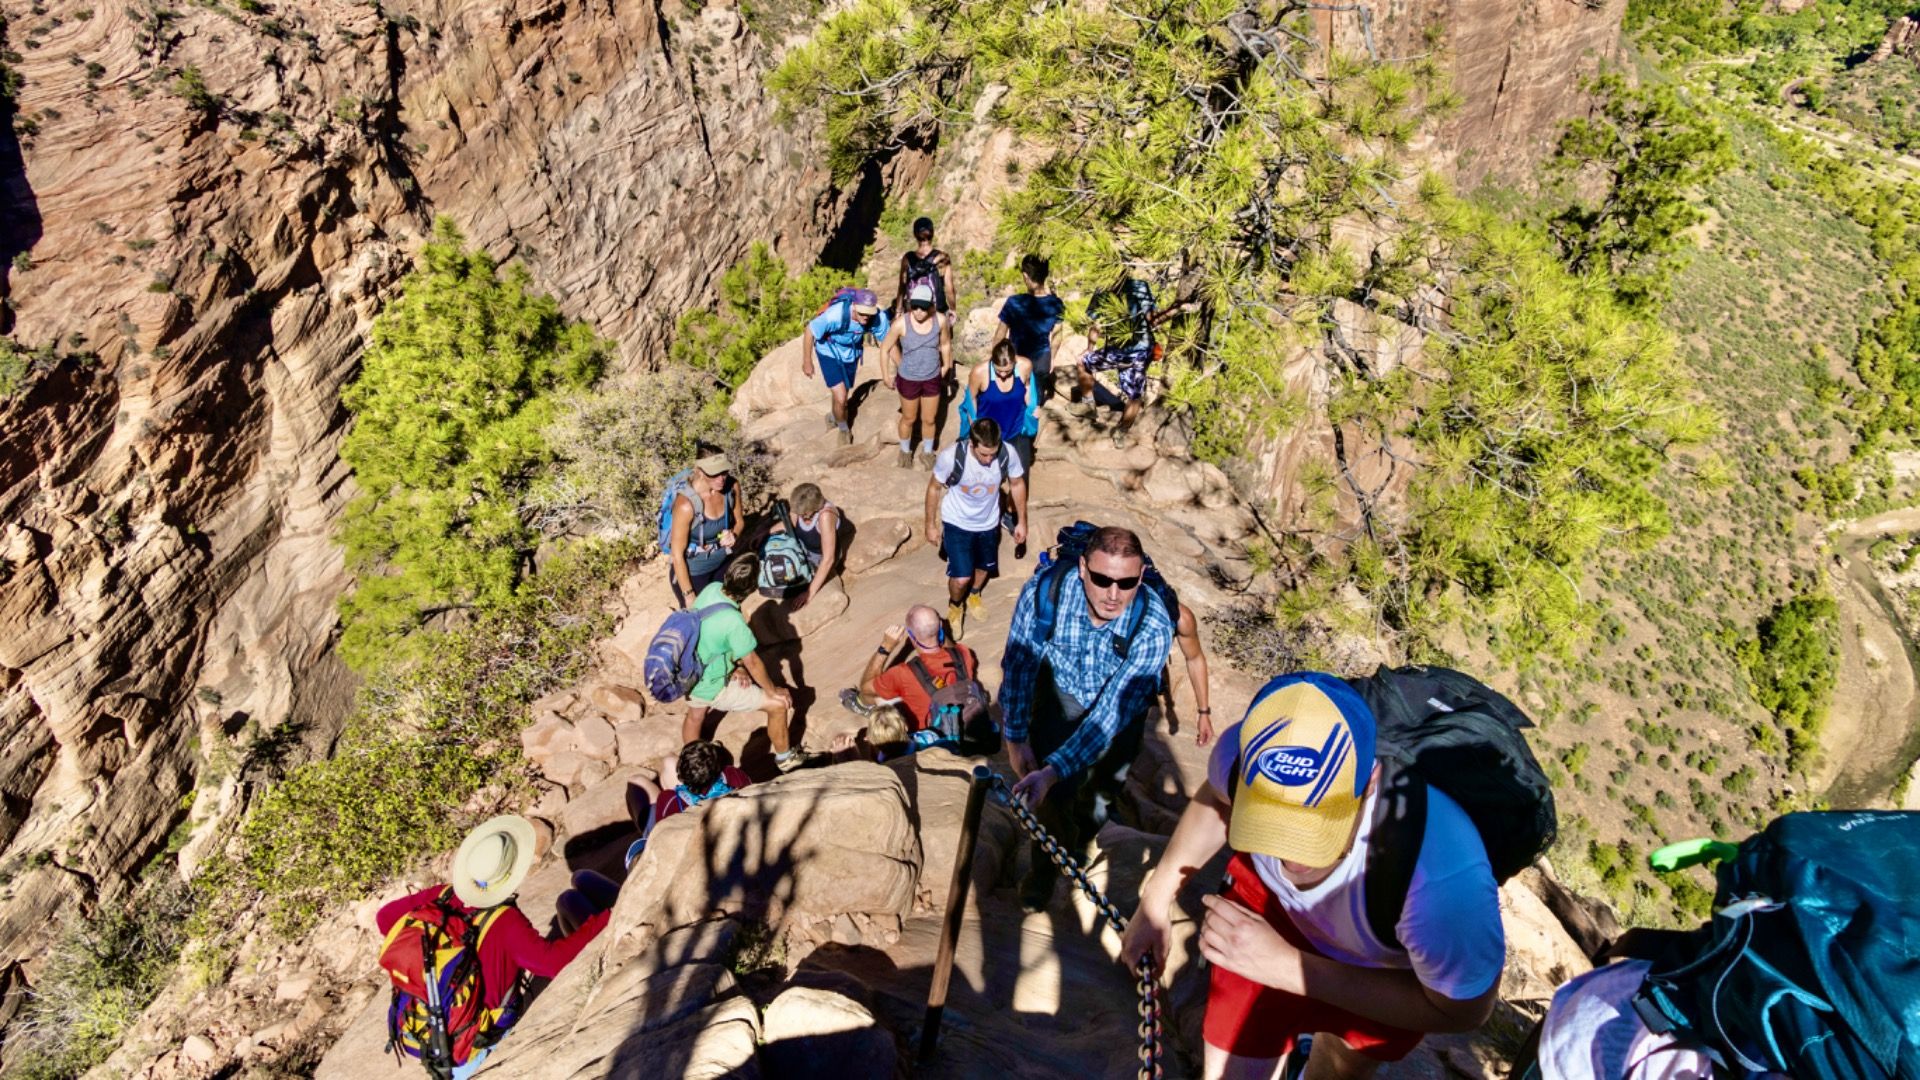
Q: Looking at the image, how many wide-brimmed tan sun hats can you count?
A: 1